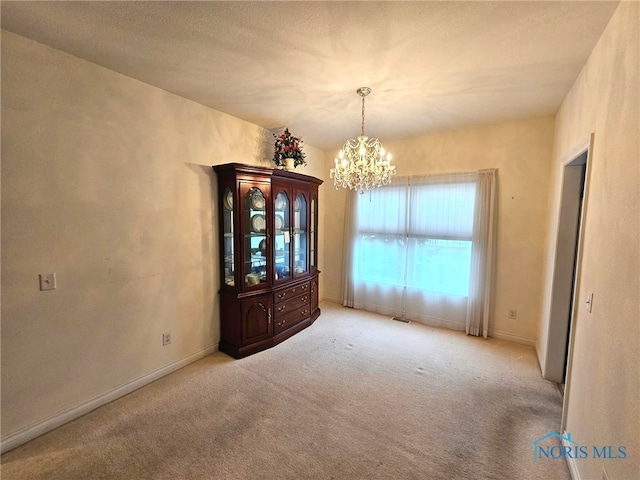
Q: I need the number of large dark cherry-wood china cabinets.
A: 1